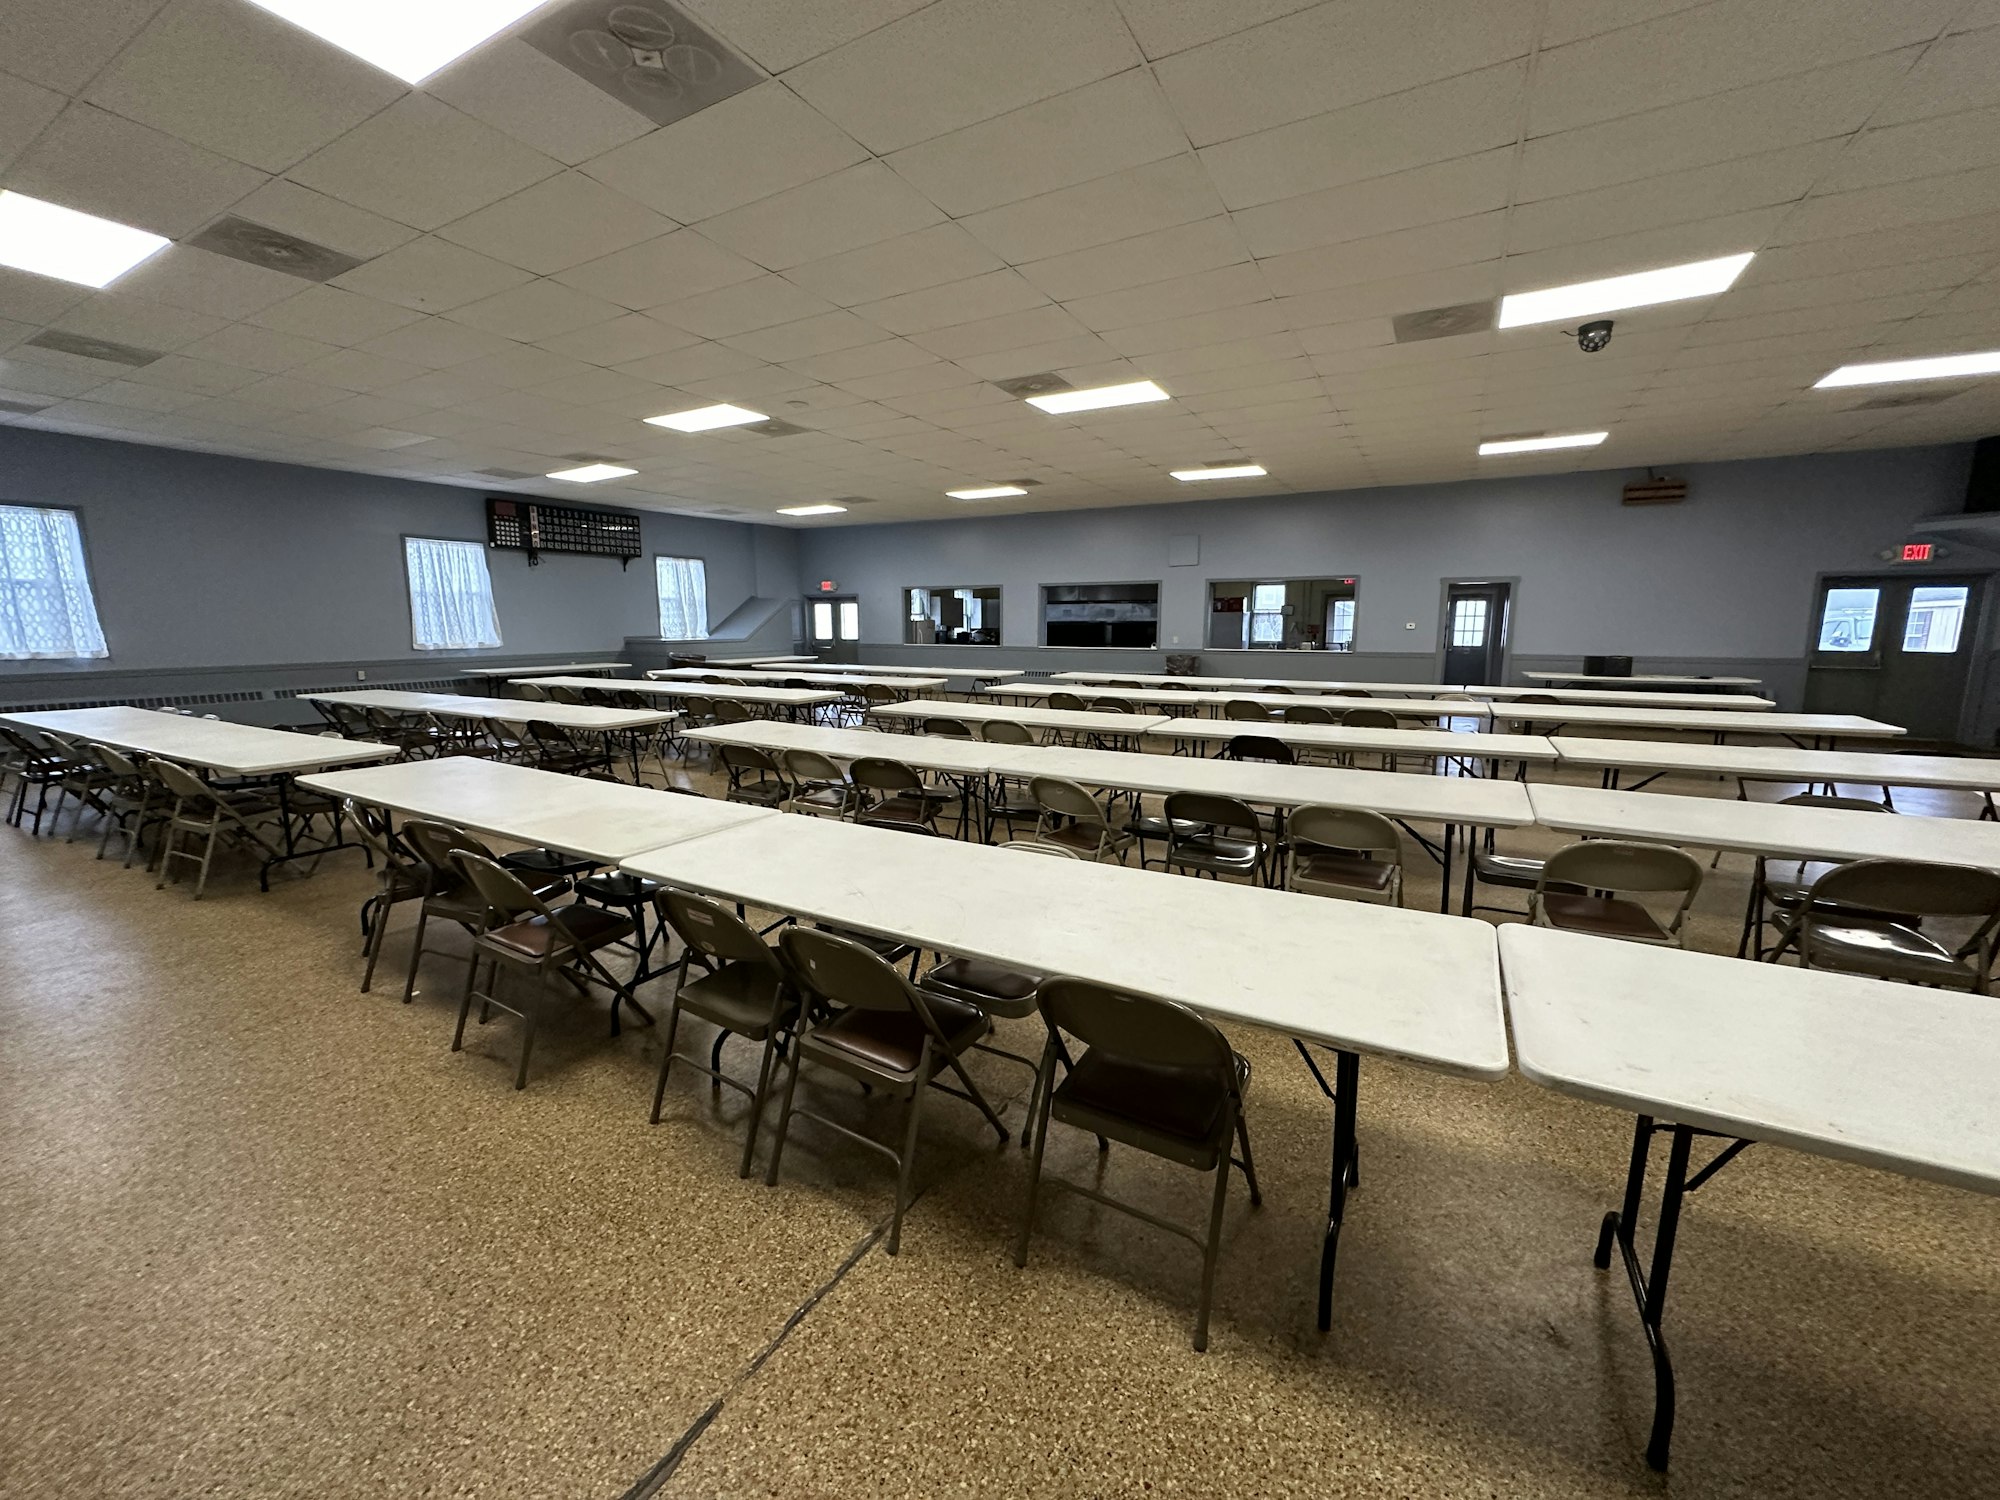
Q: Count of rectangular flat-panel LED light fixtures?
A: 11